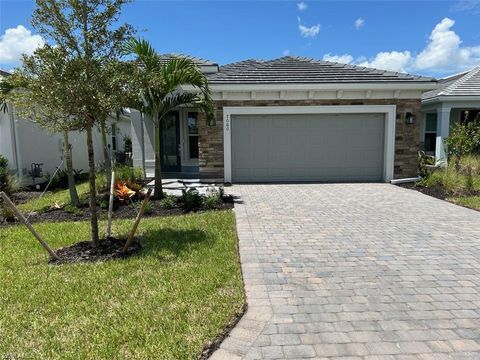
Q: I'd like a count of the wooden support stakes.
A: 3